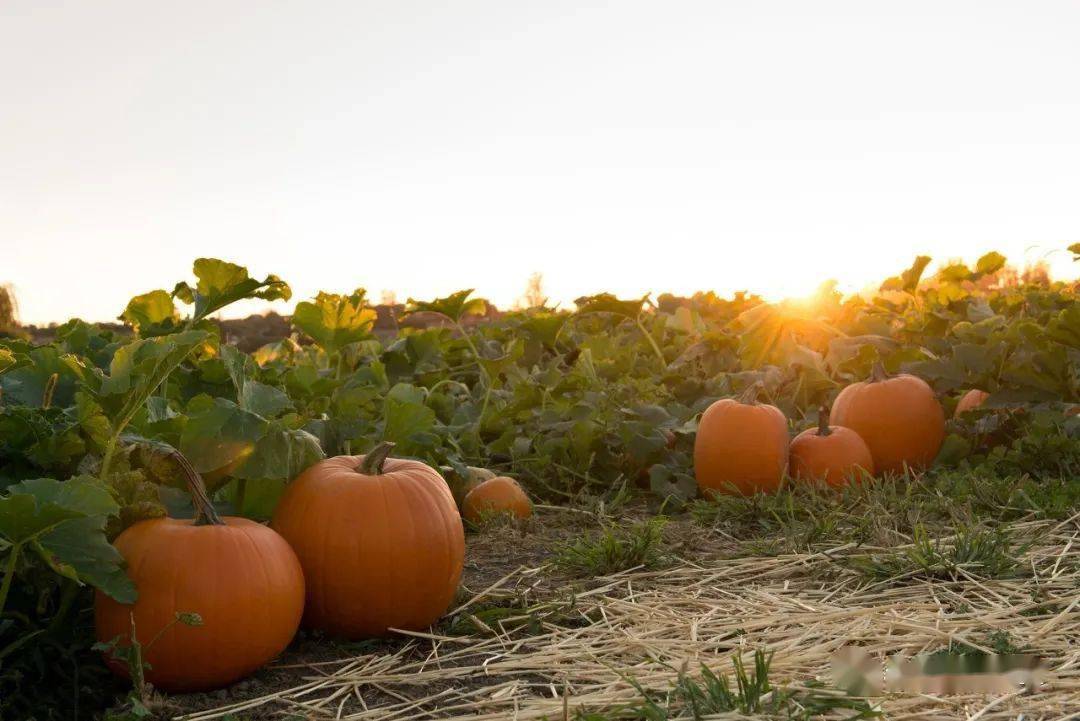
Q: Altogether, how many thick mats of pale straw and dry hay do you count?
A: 1